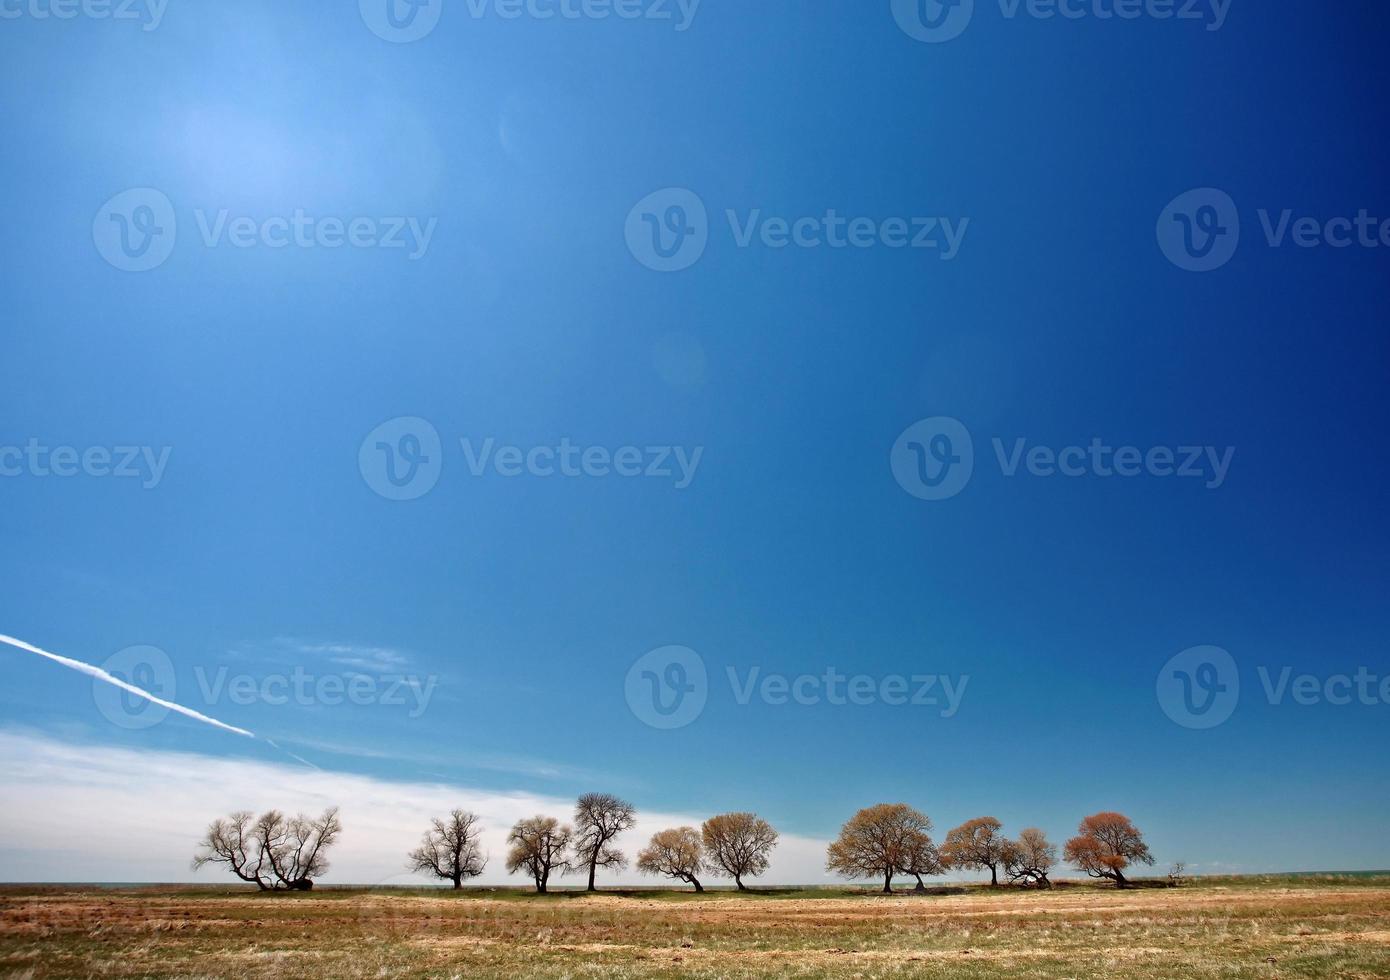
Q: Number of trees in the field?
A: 11